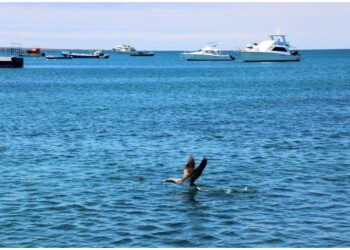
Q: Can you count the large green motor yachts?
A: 0